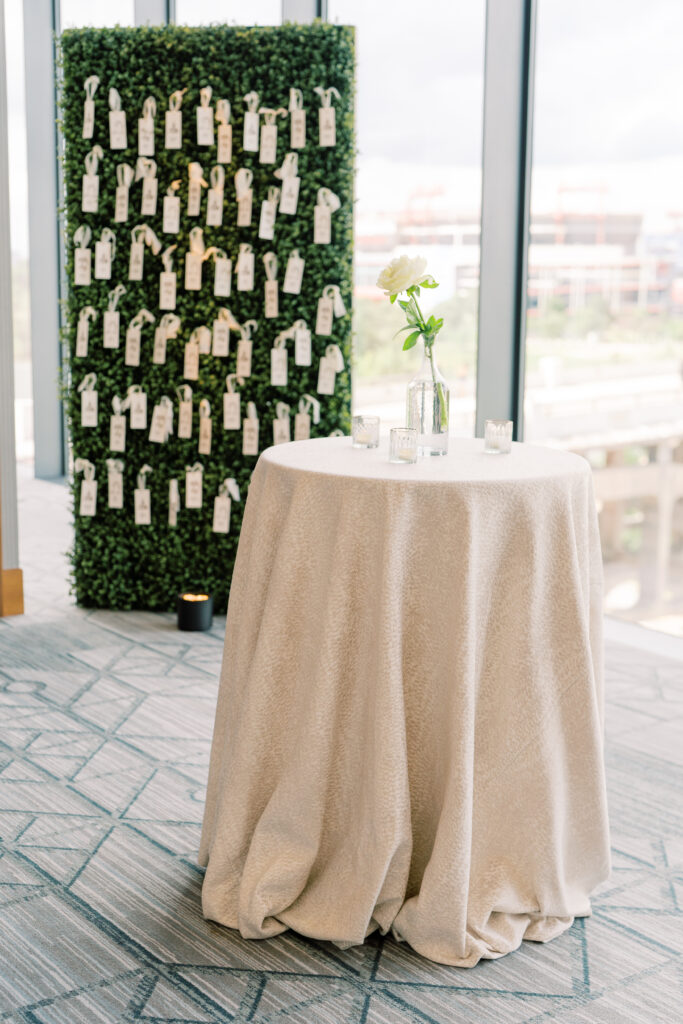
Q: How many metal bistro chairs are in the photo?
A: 0